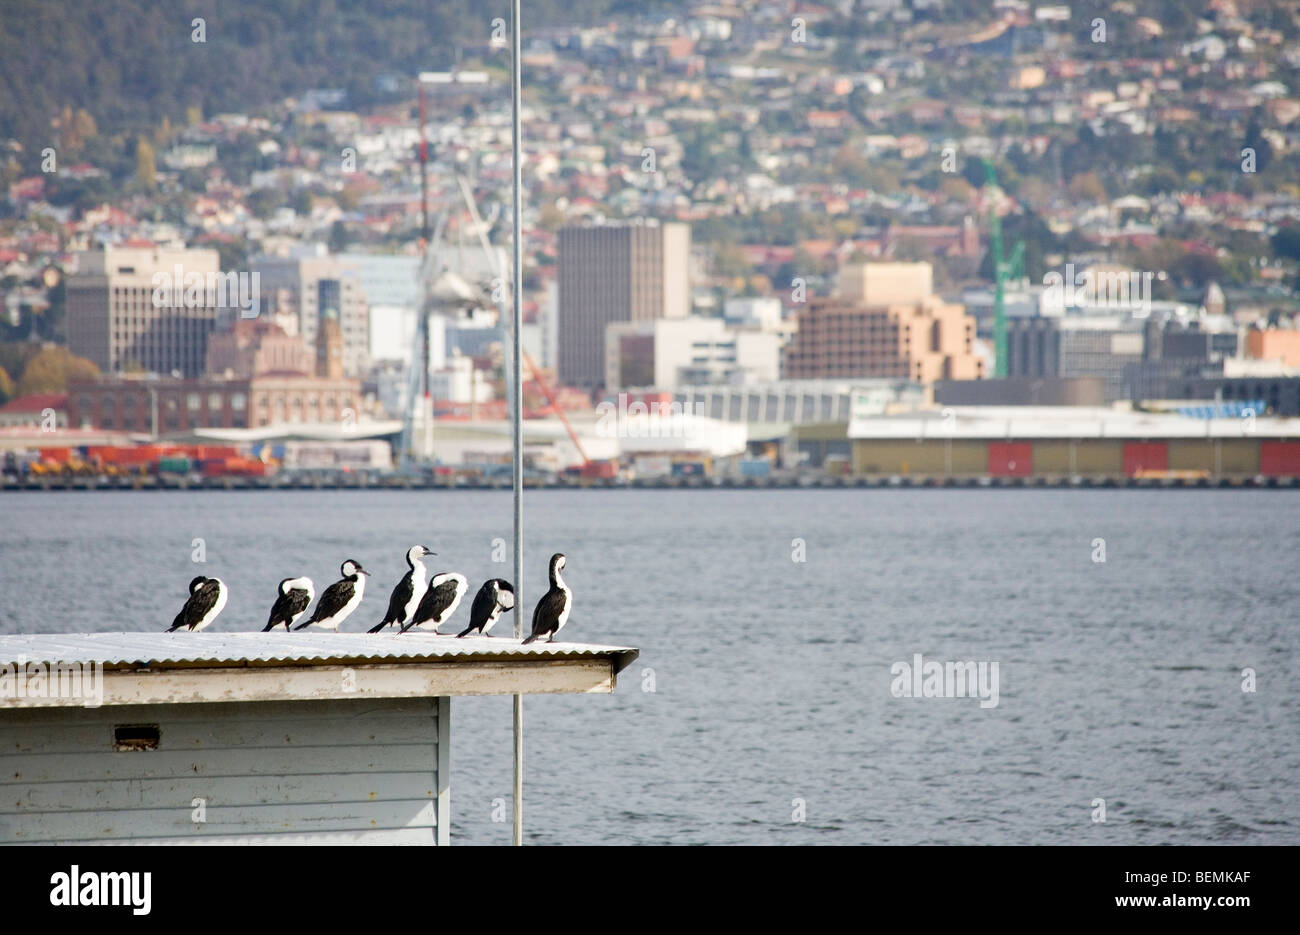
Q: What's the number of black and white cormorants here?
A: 7